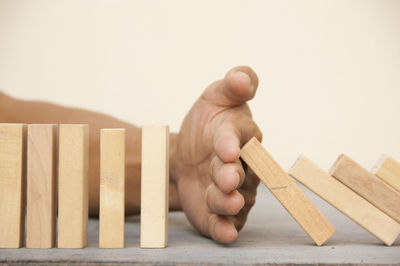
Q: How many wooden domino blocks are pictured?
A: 9